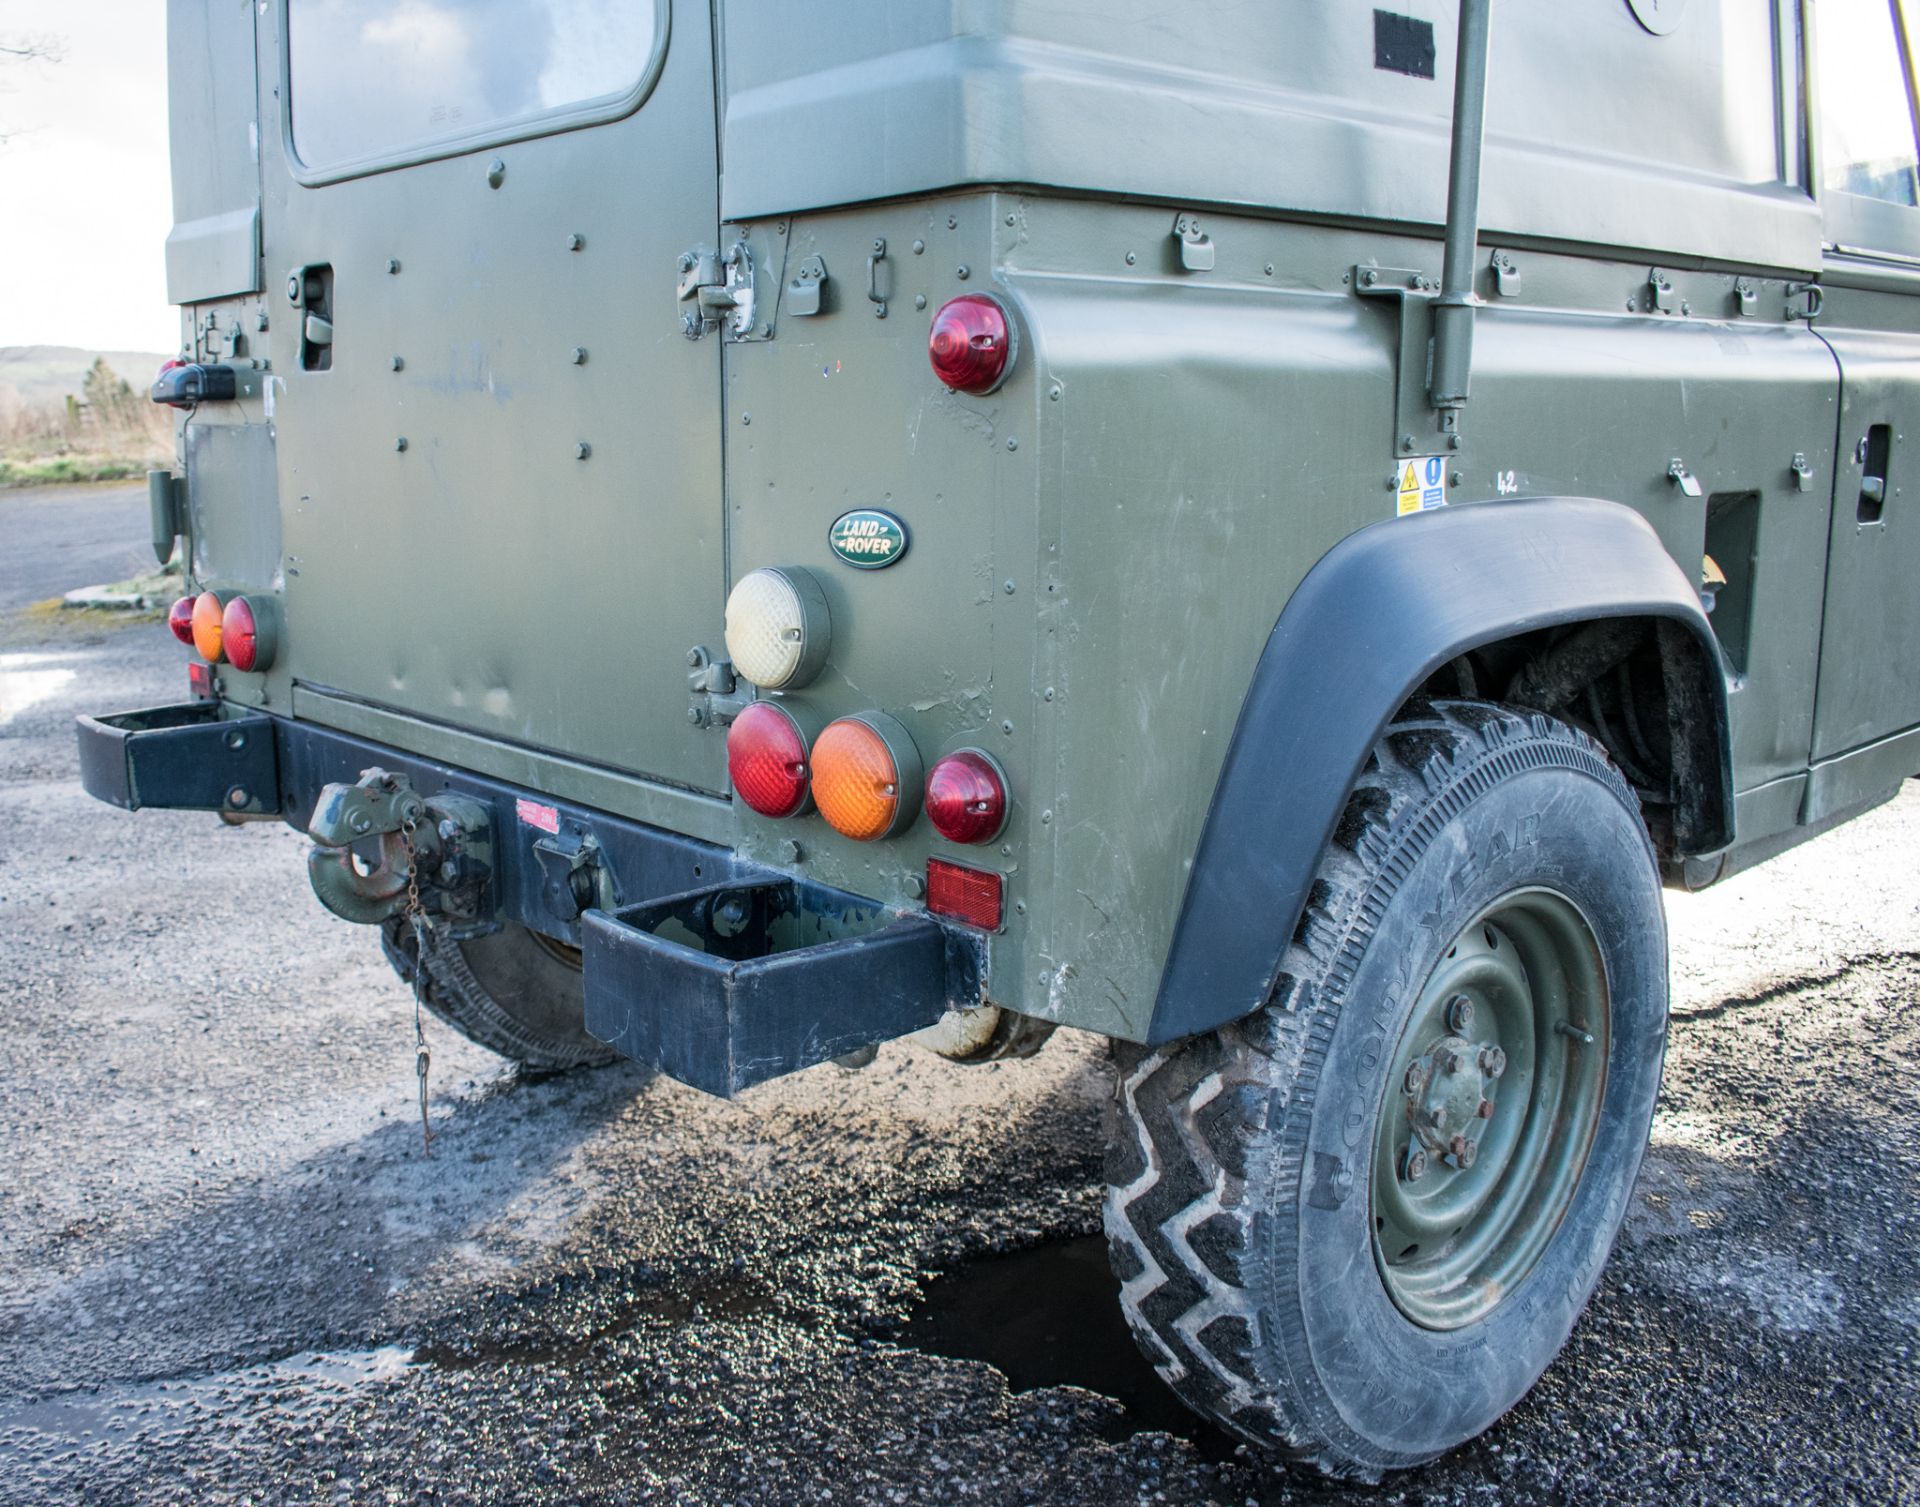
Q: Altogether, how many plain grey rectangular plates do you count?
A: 1